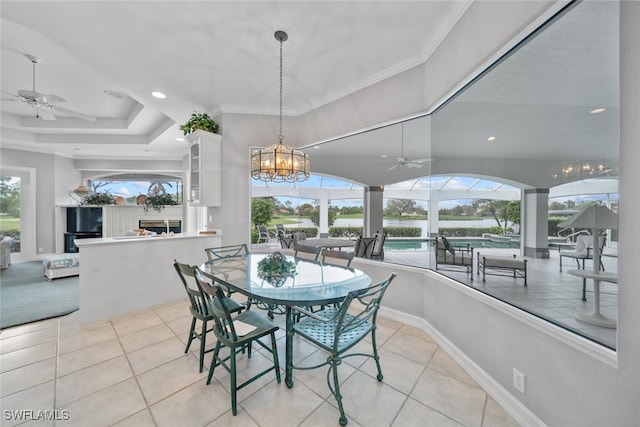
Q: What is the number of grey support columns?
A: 2